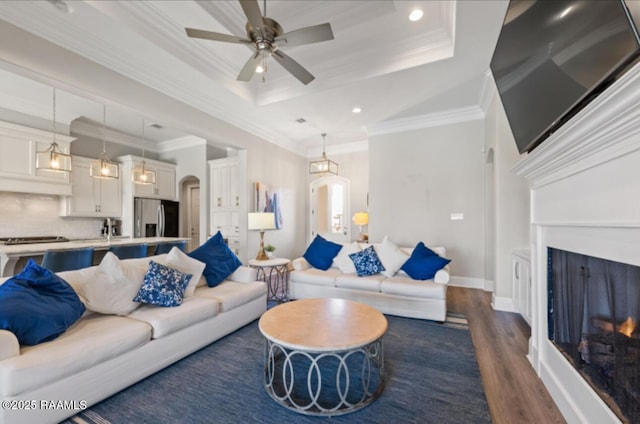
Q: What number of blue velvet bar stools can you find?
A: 3